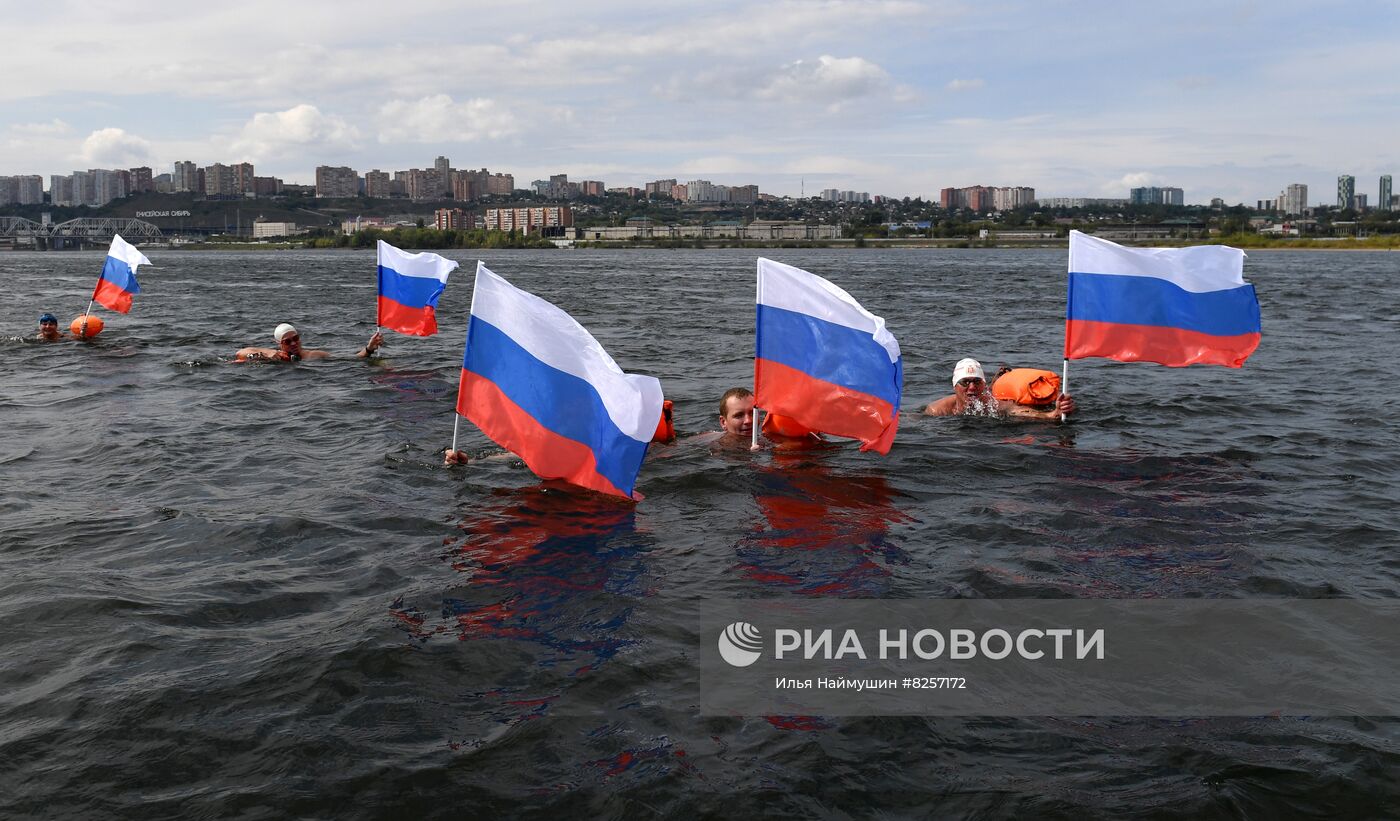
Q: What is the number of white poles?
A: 5